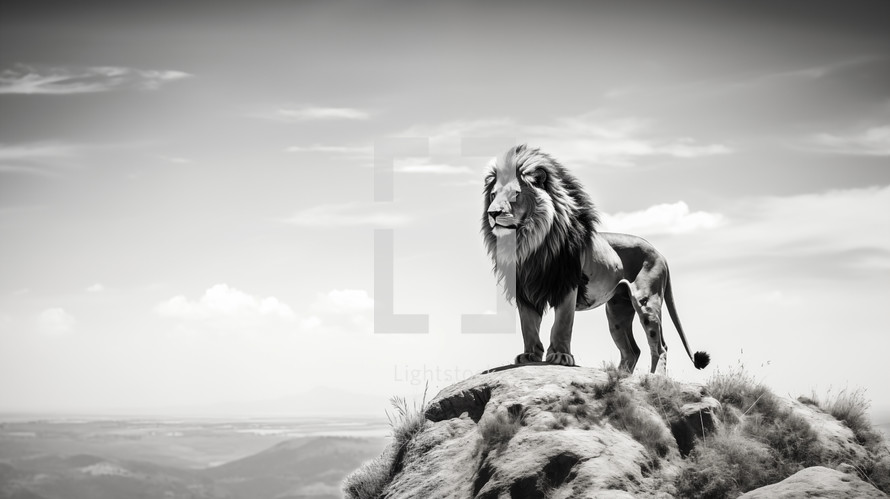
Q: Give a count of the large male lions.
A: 1